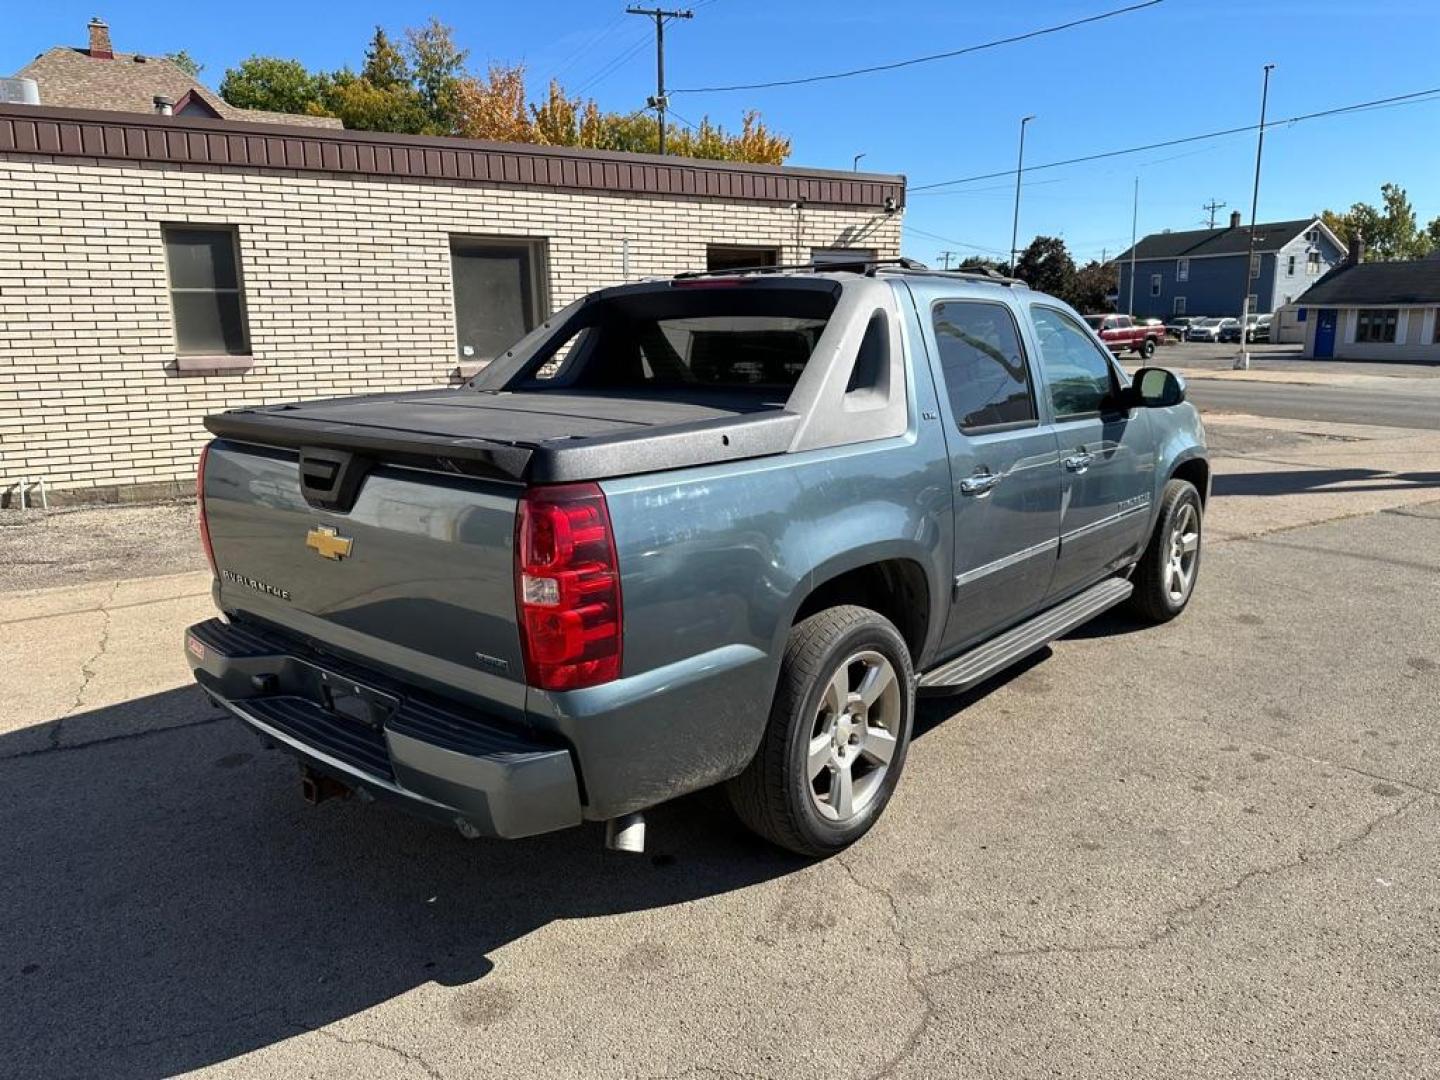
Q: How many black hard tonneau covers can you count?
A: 1